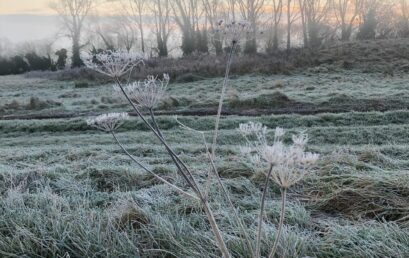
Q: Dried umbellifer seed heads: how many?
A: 6